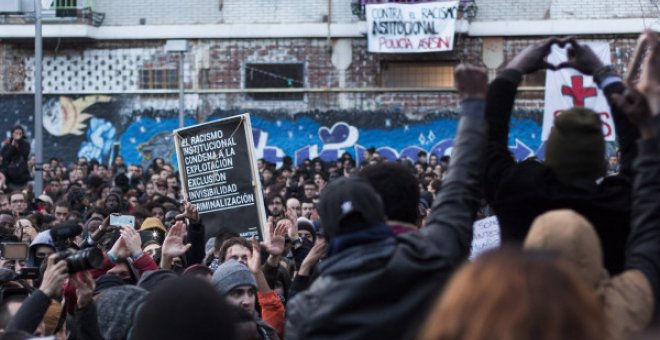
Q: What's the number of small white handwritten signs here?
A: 1